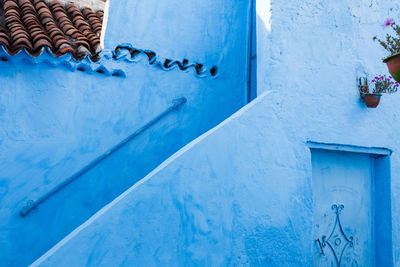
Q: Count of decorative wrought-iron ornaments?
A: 1